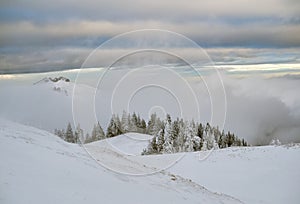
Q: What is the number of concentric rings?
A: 5